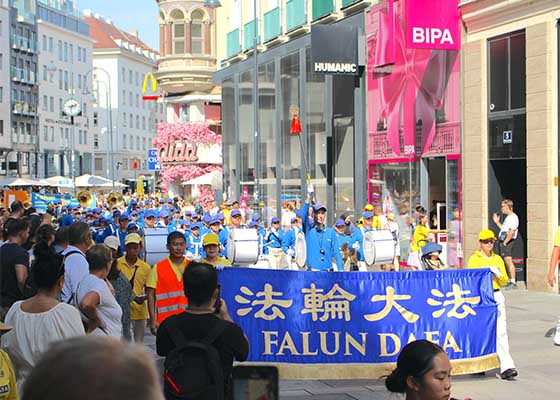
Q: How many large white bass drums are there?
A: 4